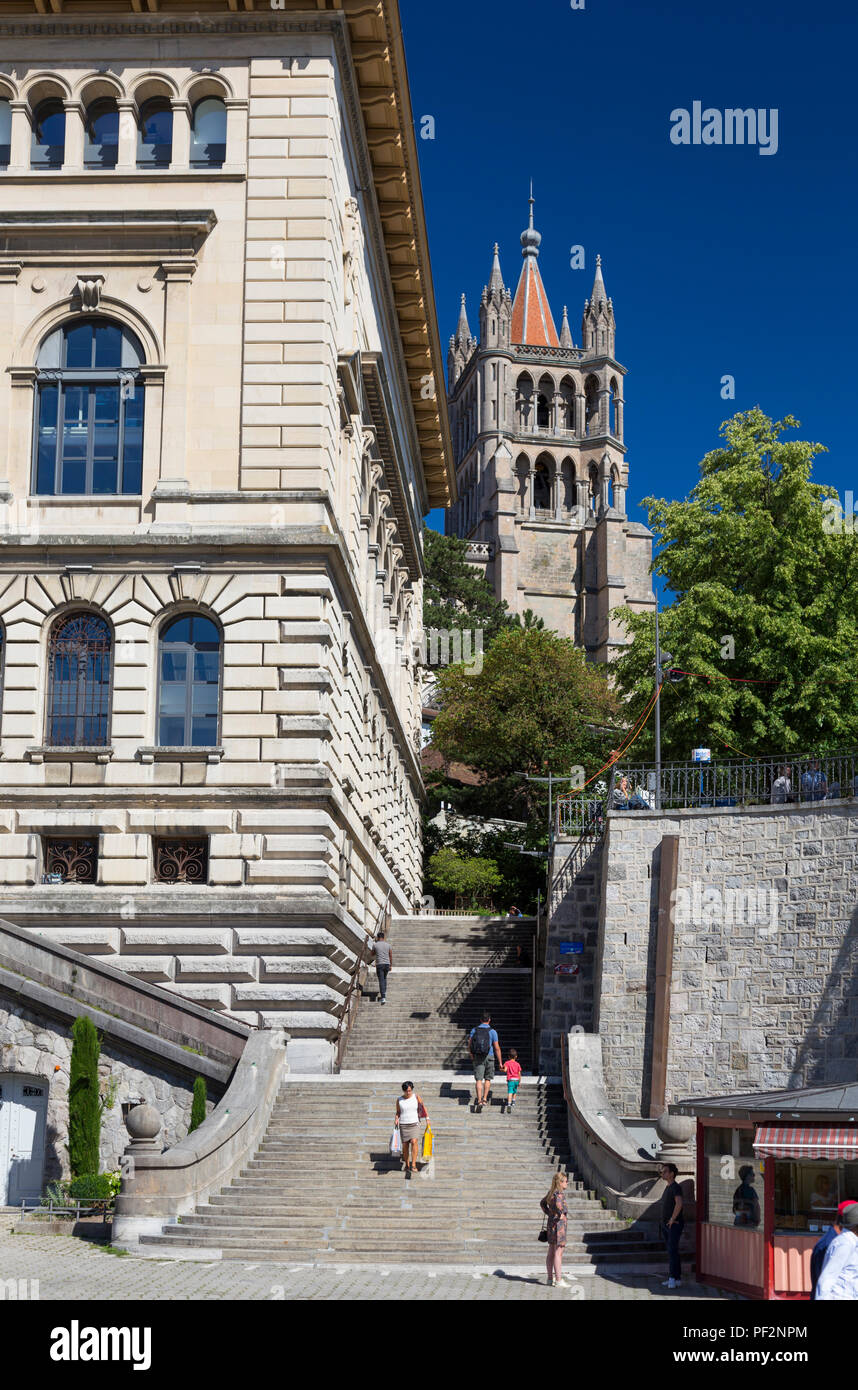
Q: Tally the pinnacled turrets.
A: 4